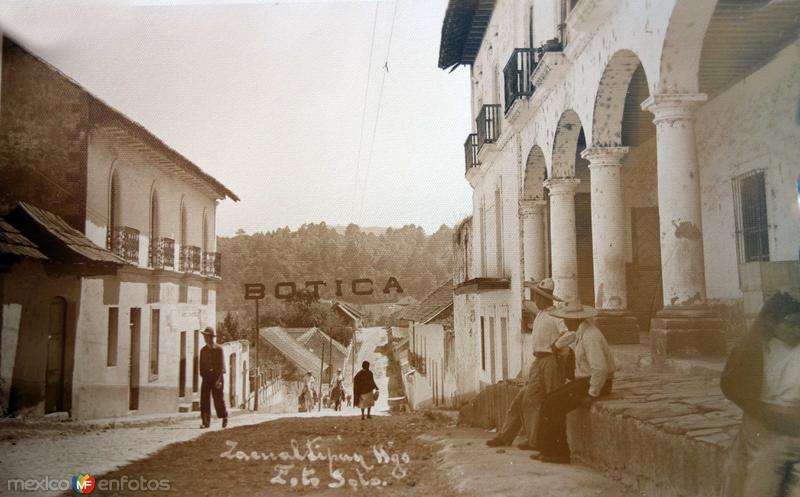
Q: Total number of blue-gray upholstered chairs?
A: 0